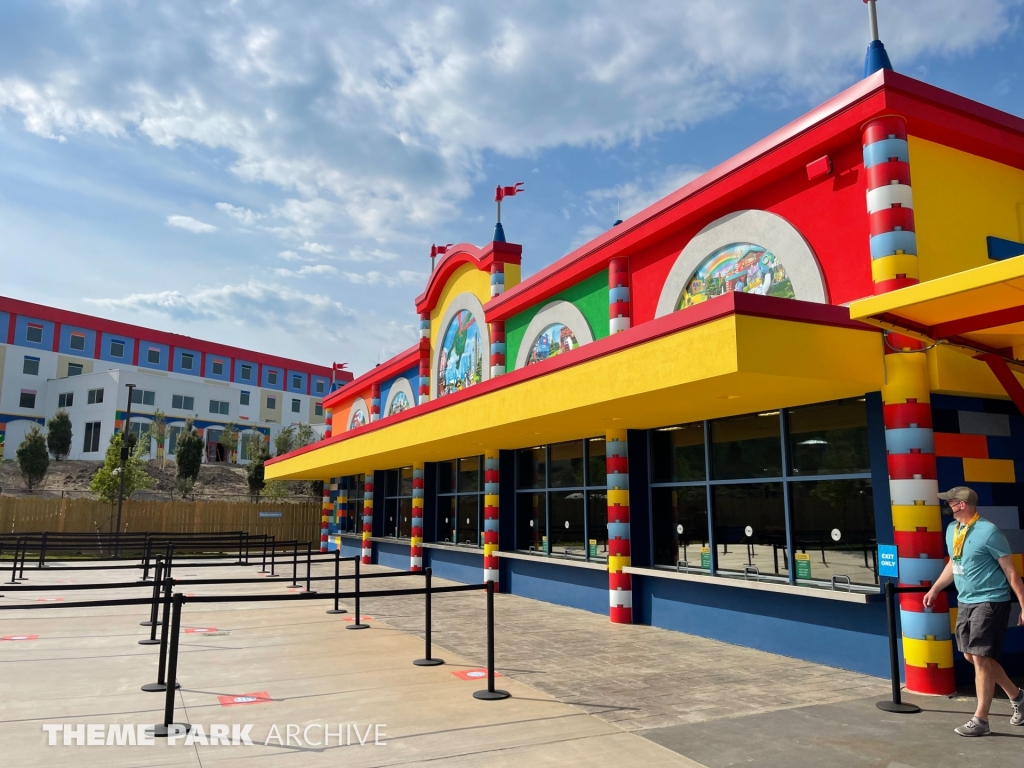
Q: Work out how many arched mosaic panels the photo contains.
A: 5